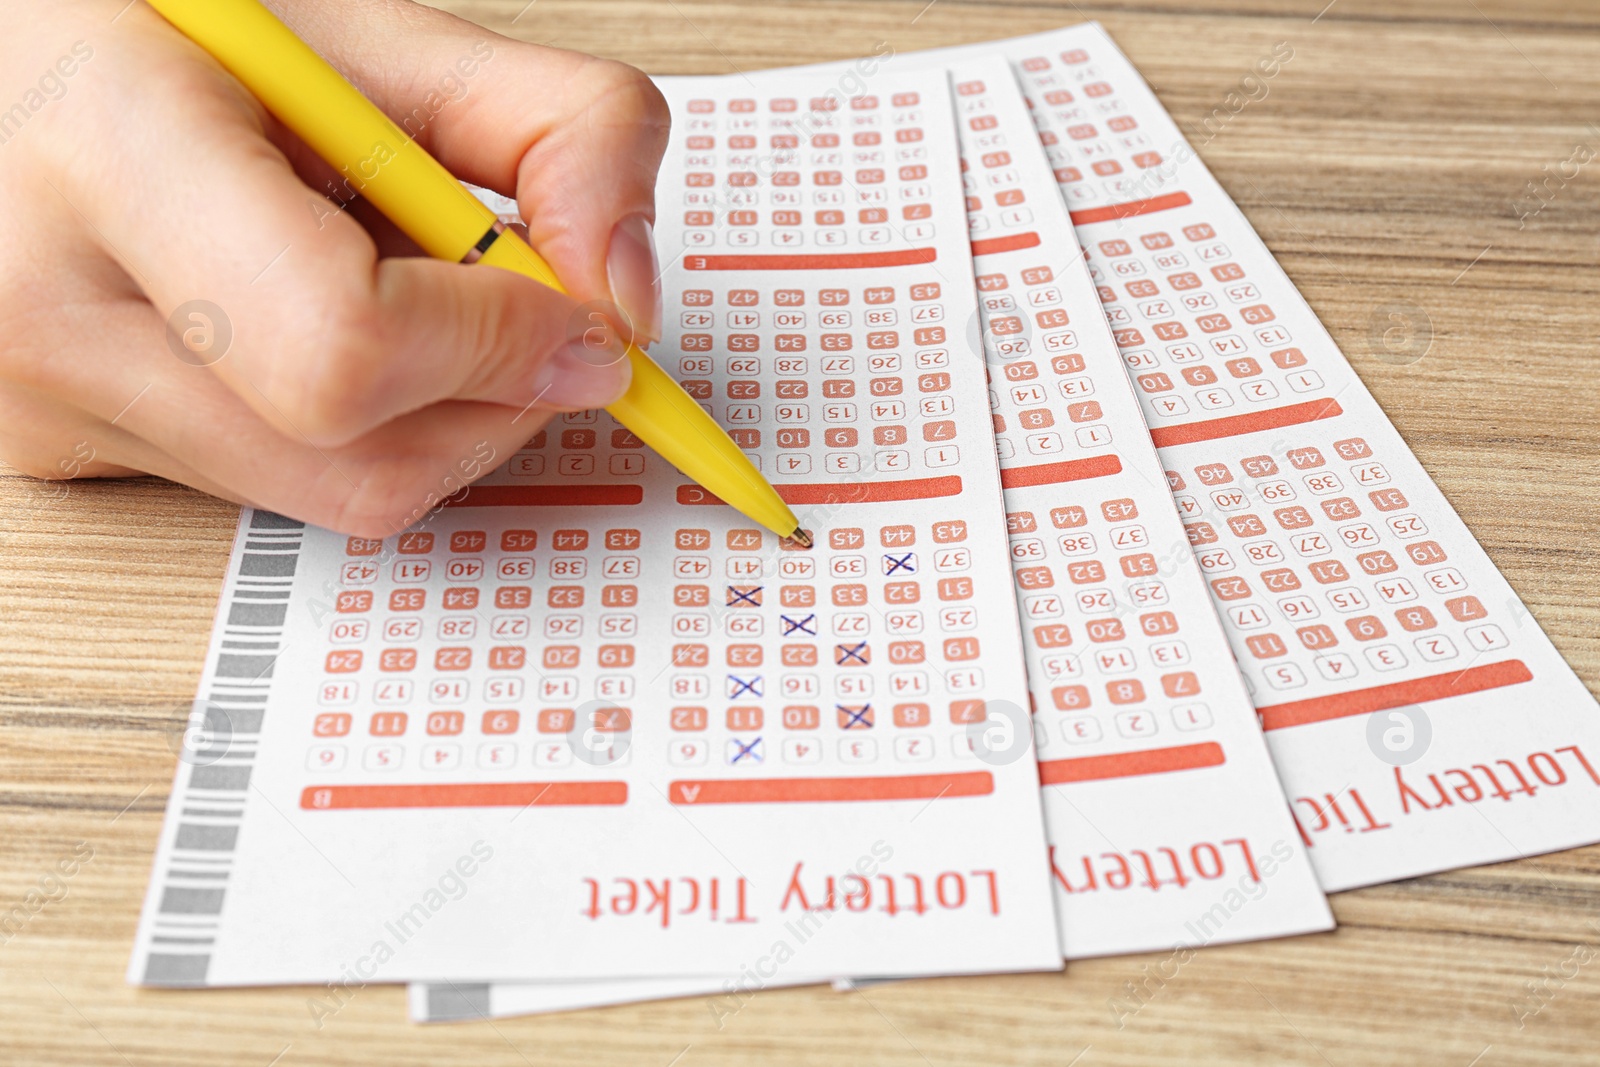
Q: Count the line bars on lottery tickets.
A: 11